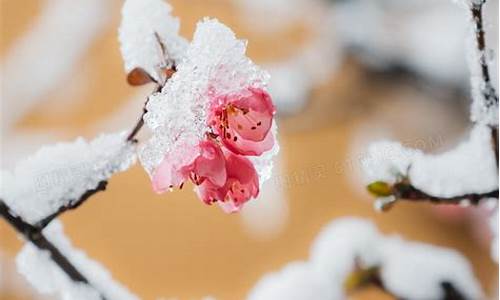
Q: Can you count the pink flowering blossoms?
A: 3